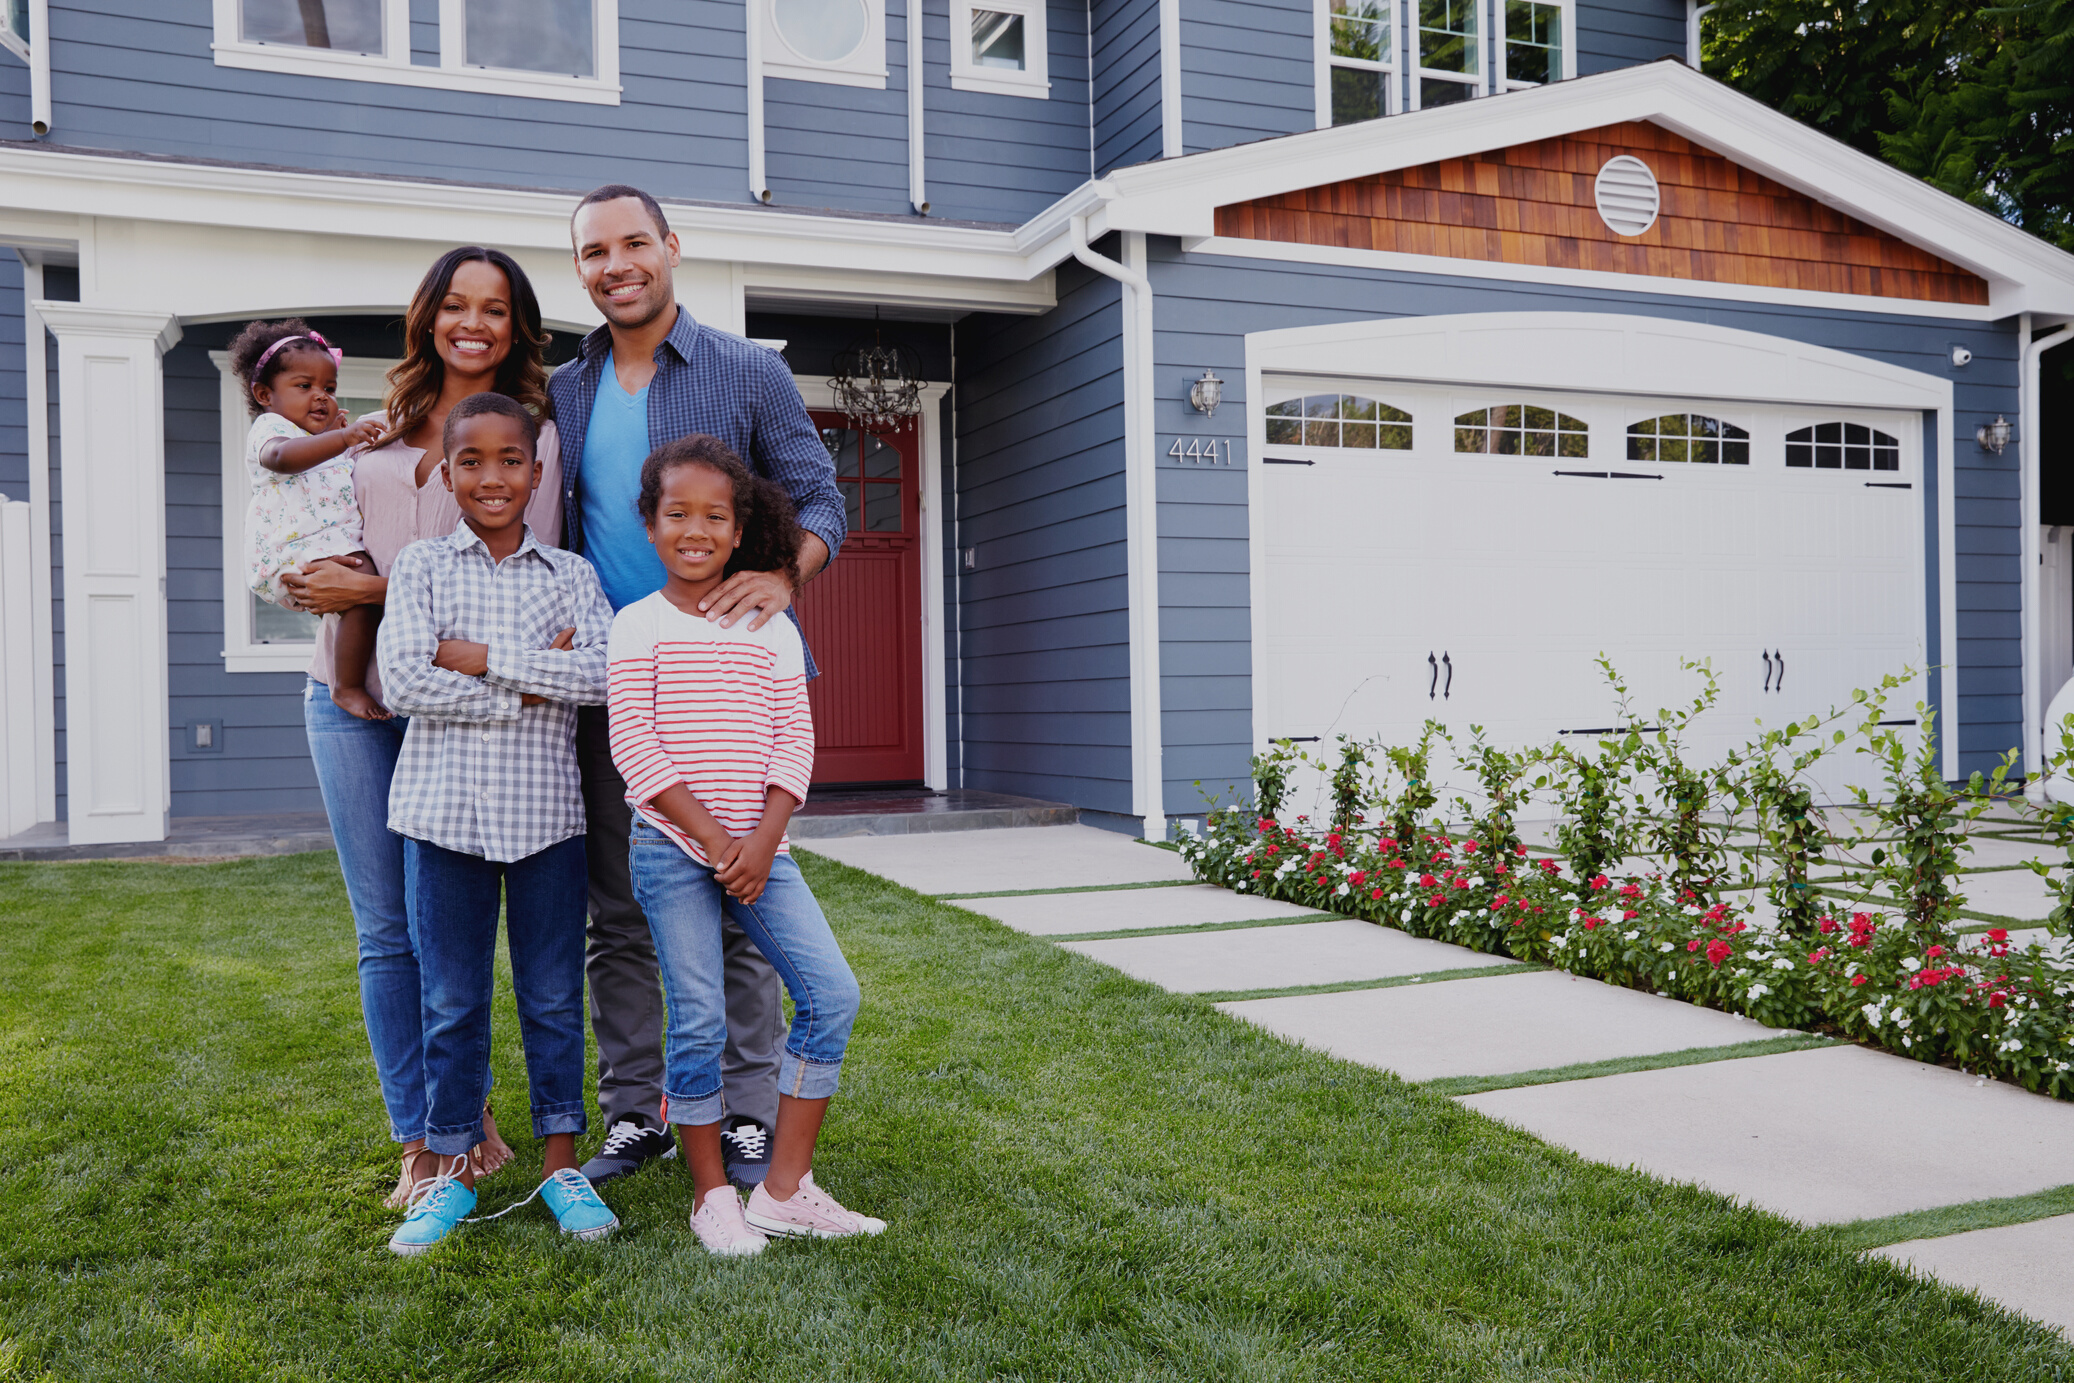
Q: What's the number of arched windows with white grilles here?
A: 4